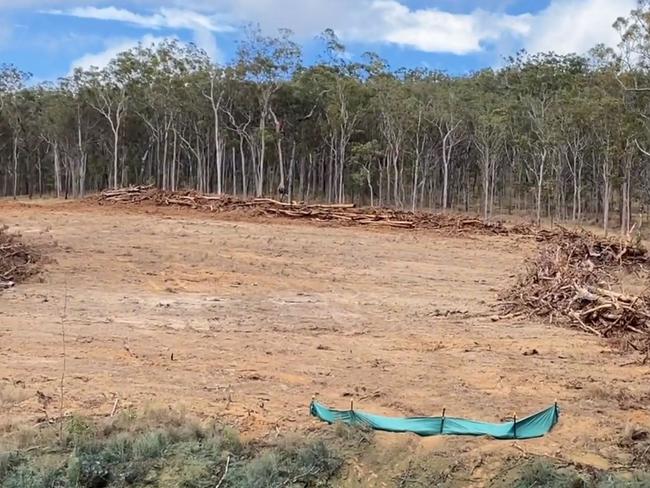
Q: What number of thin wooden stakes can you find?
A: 5